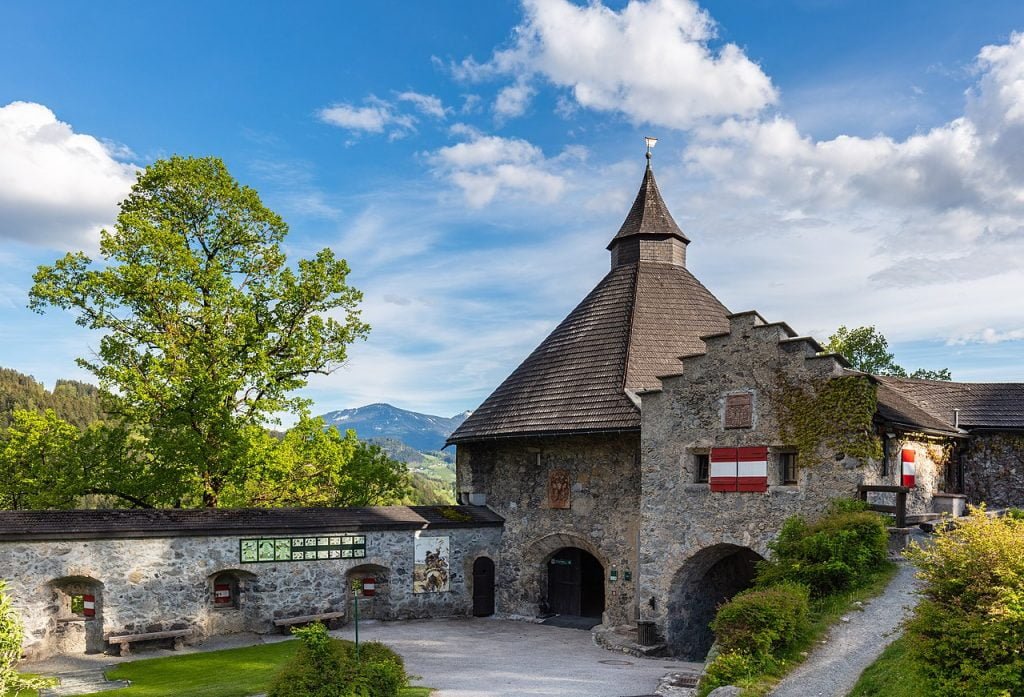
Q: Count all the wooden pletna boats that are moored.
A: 0